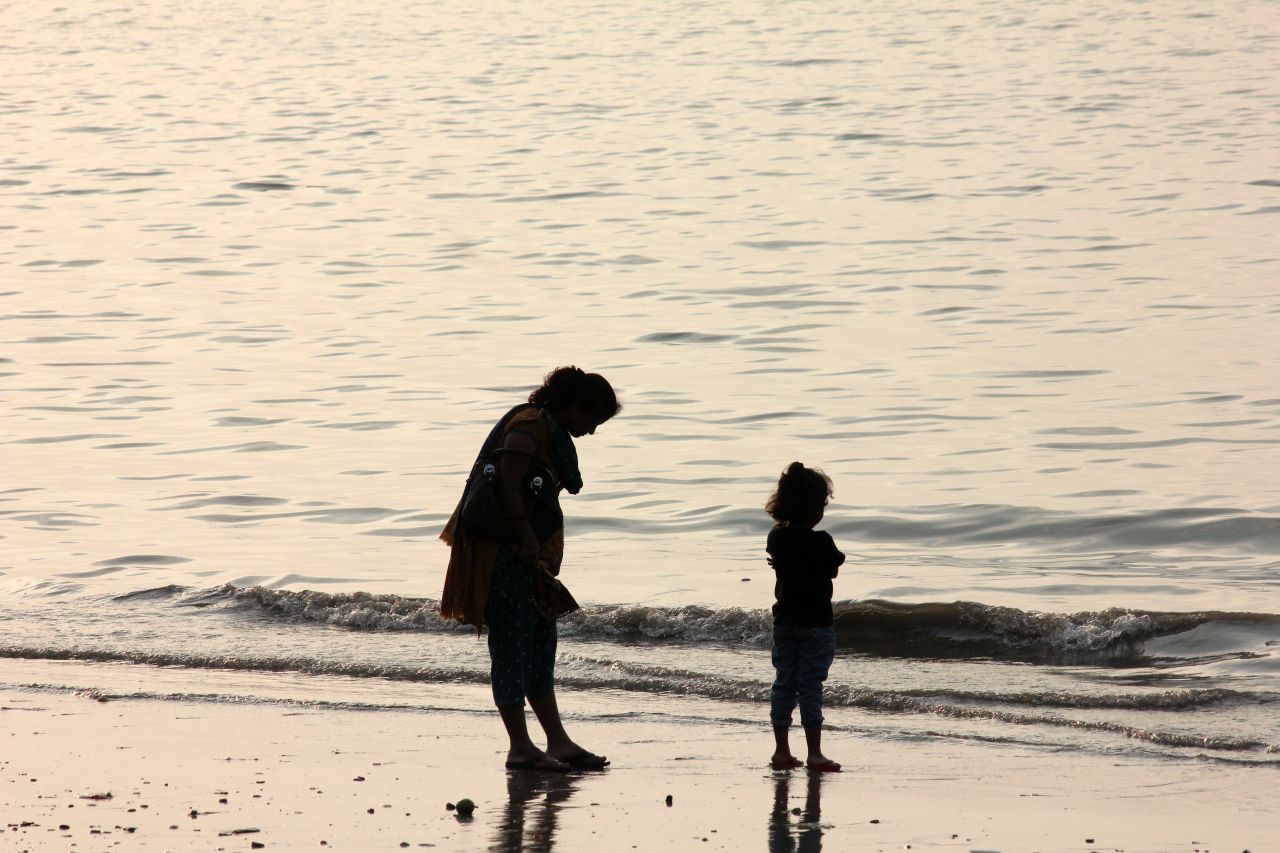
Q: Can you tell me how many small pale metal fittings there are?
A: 2